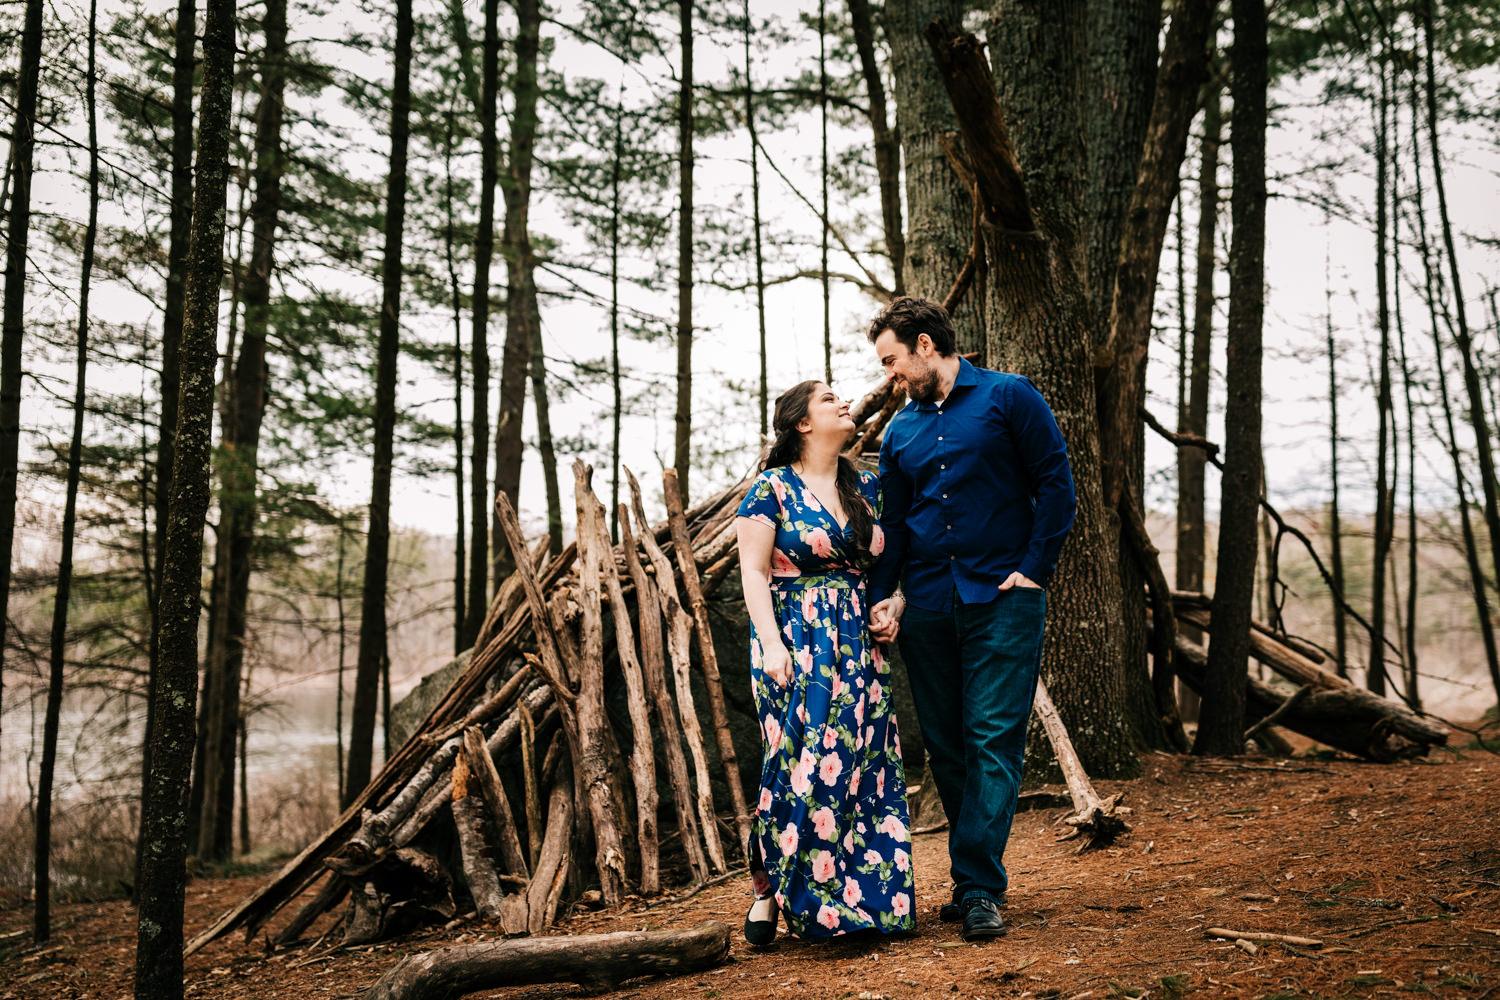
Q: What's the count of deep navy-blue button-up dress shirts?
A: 1